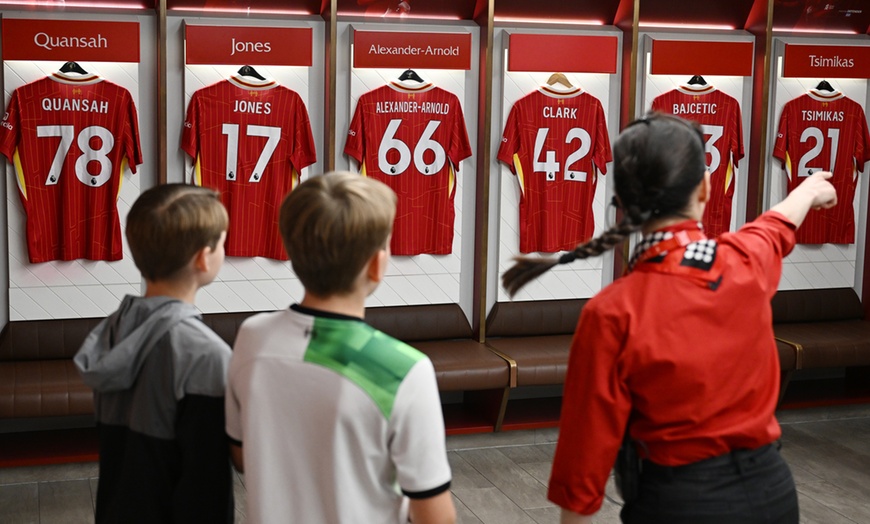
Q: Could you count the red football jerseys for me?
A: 6